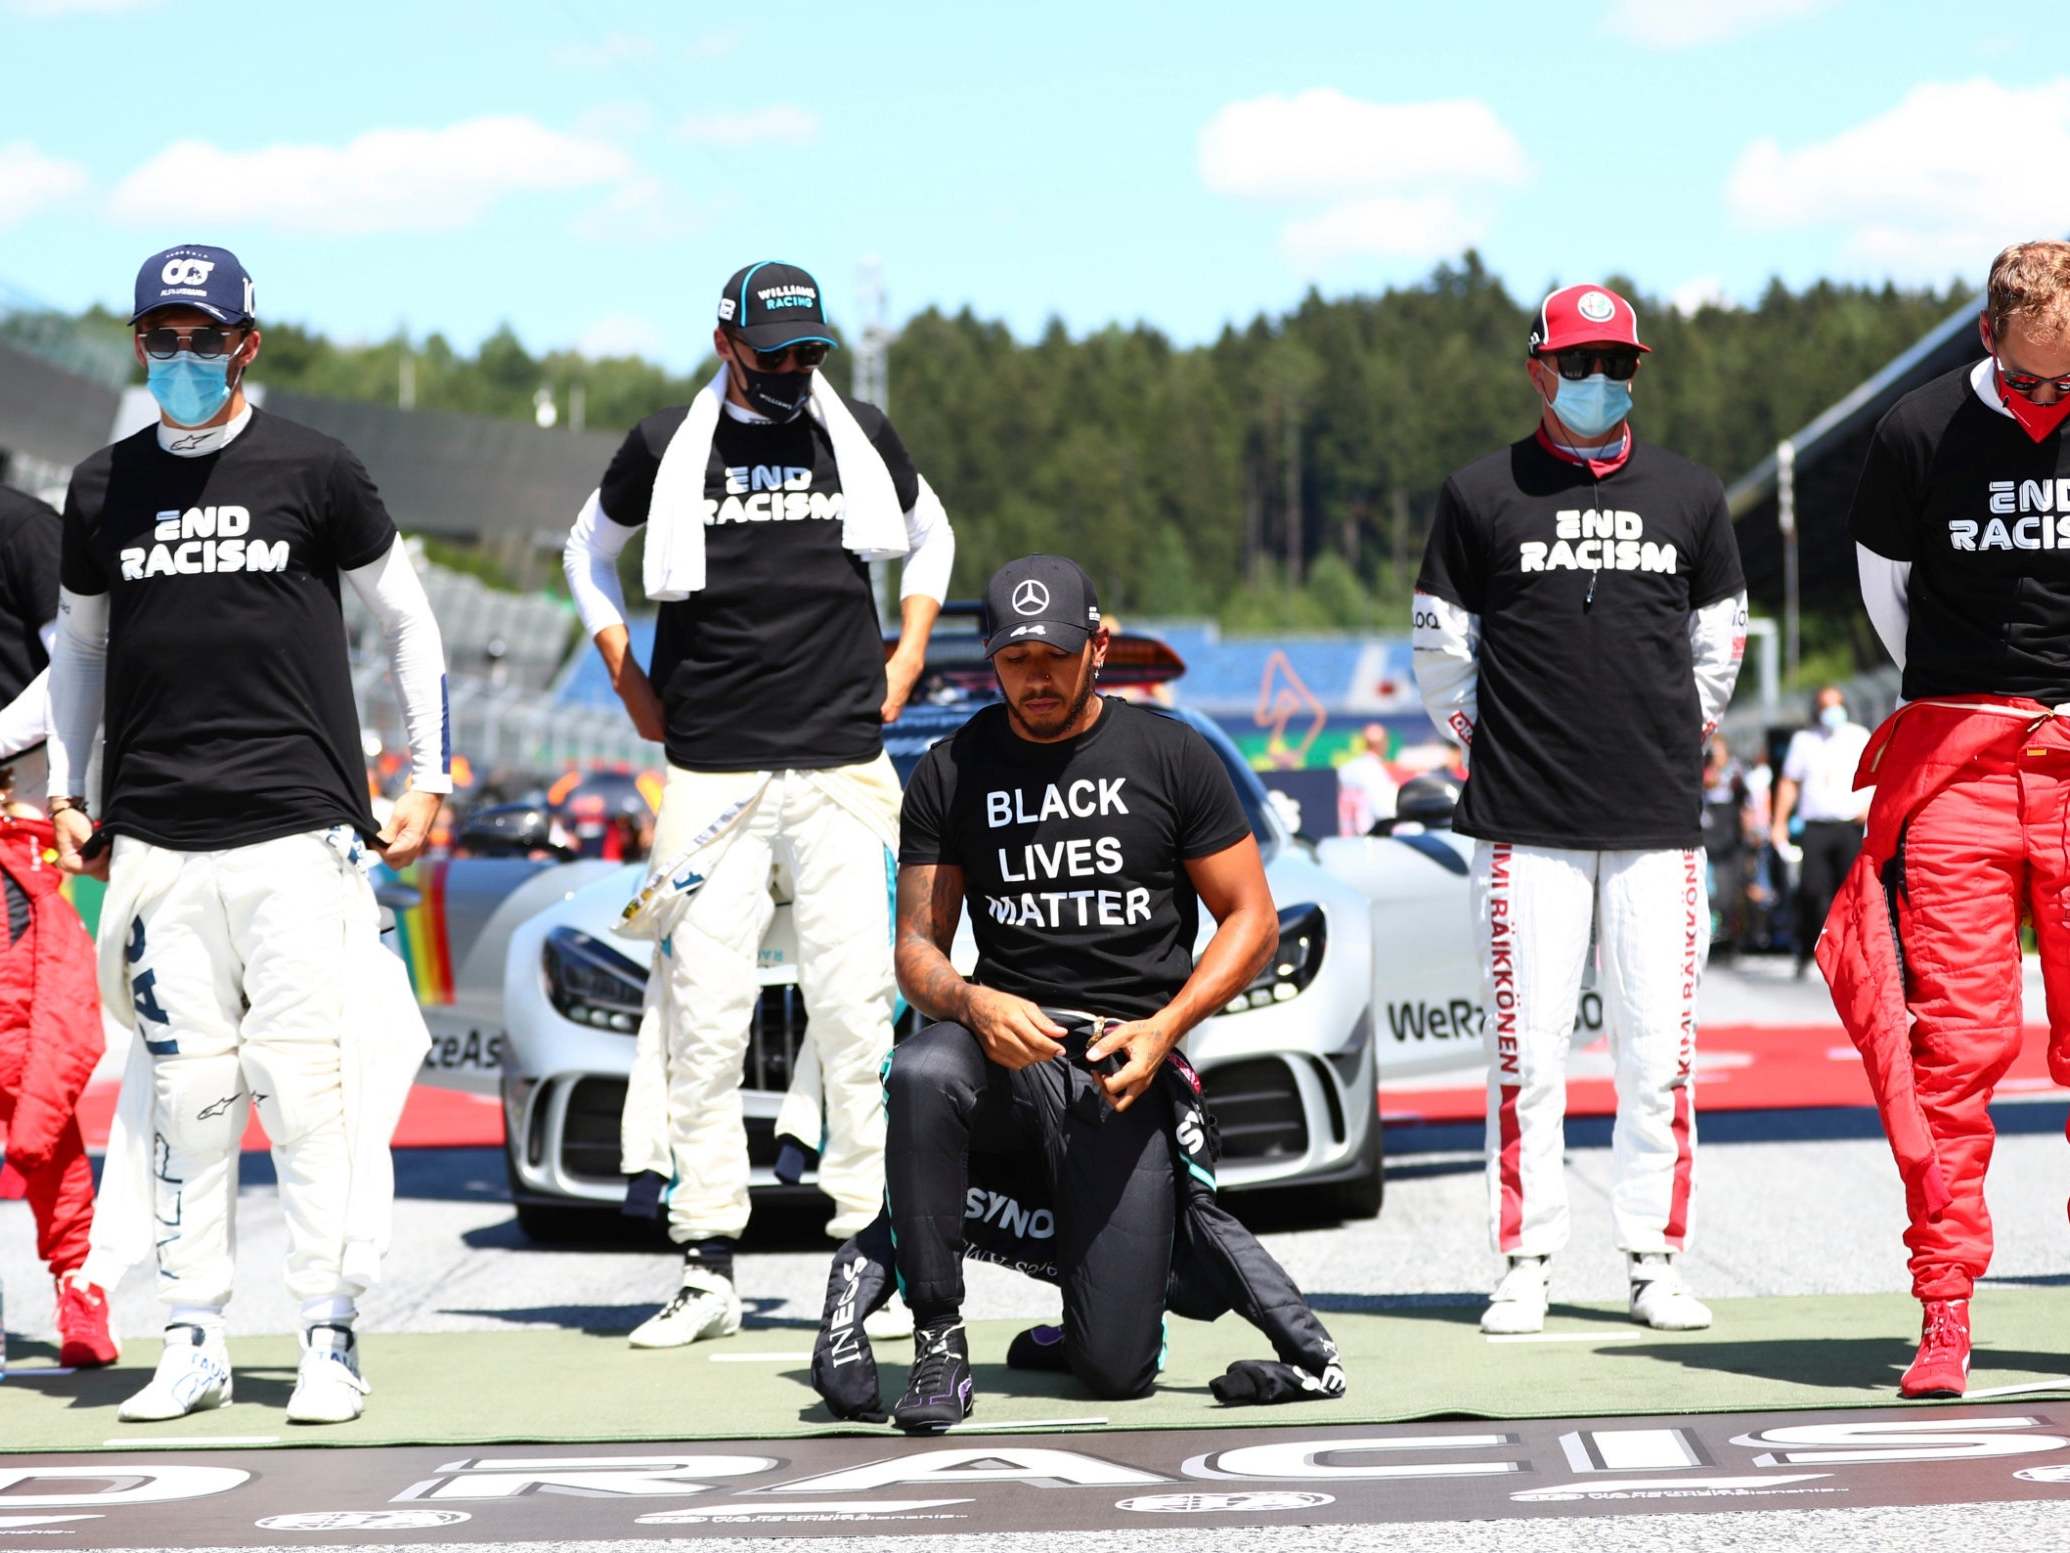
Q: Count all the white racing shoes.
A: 6